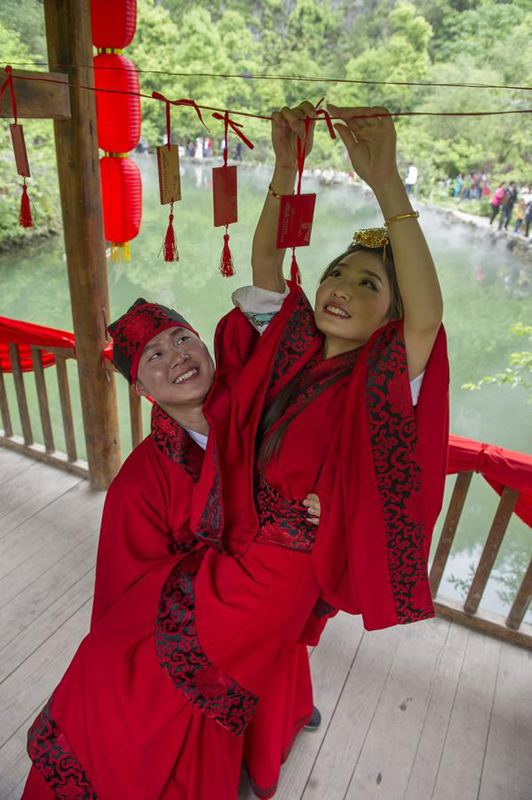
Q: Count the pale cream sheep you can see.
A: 0